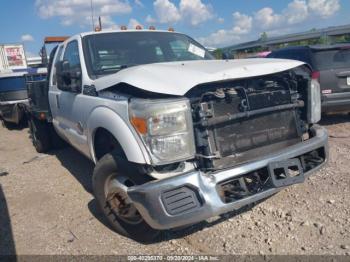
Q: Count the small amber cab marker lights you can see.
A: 5